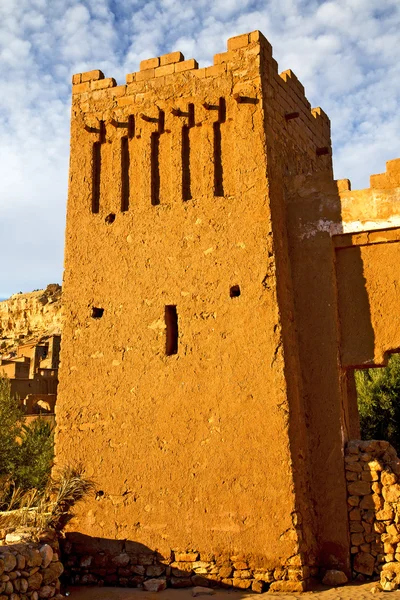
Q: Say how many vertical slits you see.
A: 6